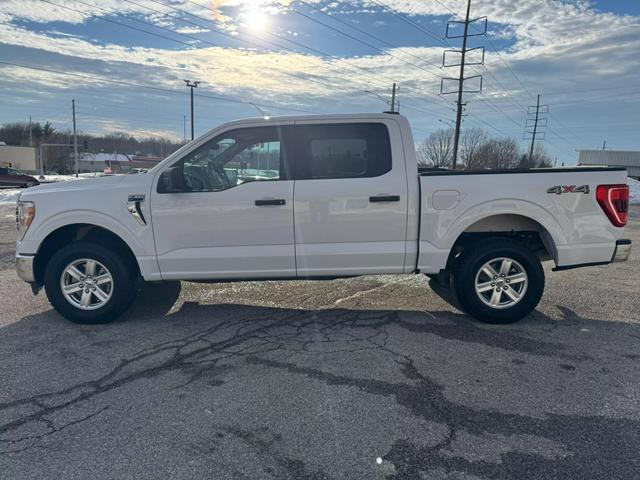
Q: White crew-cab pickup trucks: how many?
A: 1